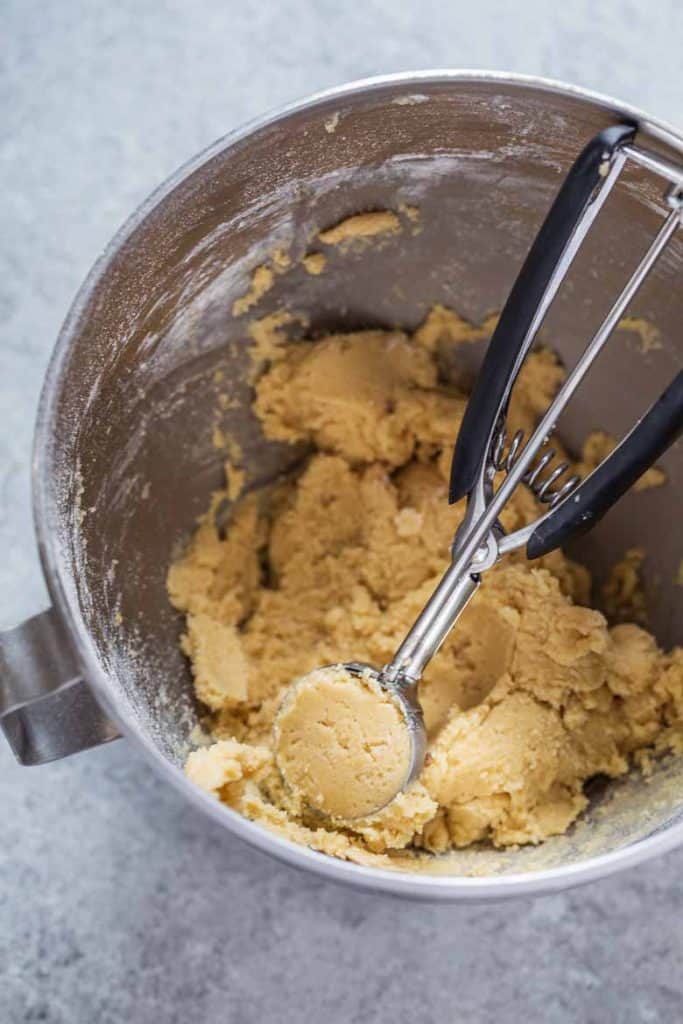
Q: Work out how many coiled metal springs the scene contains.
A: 1